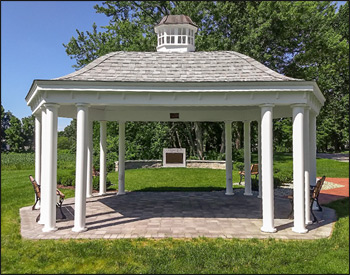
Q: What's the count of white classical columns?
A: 14